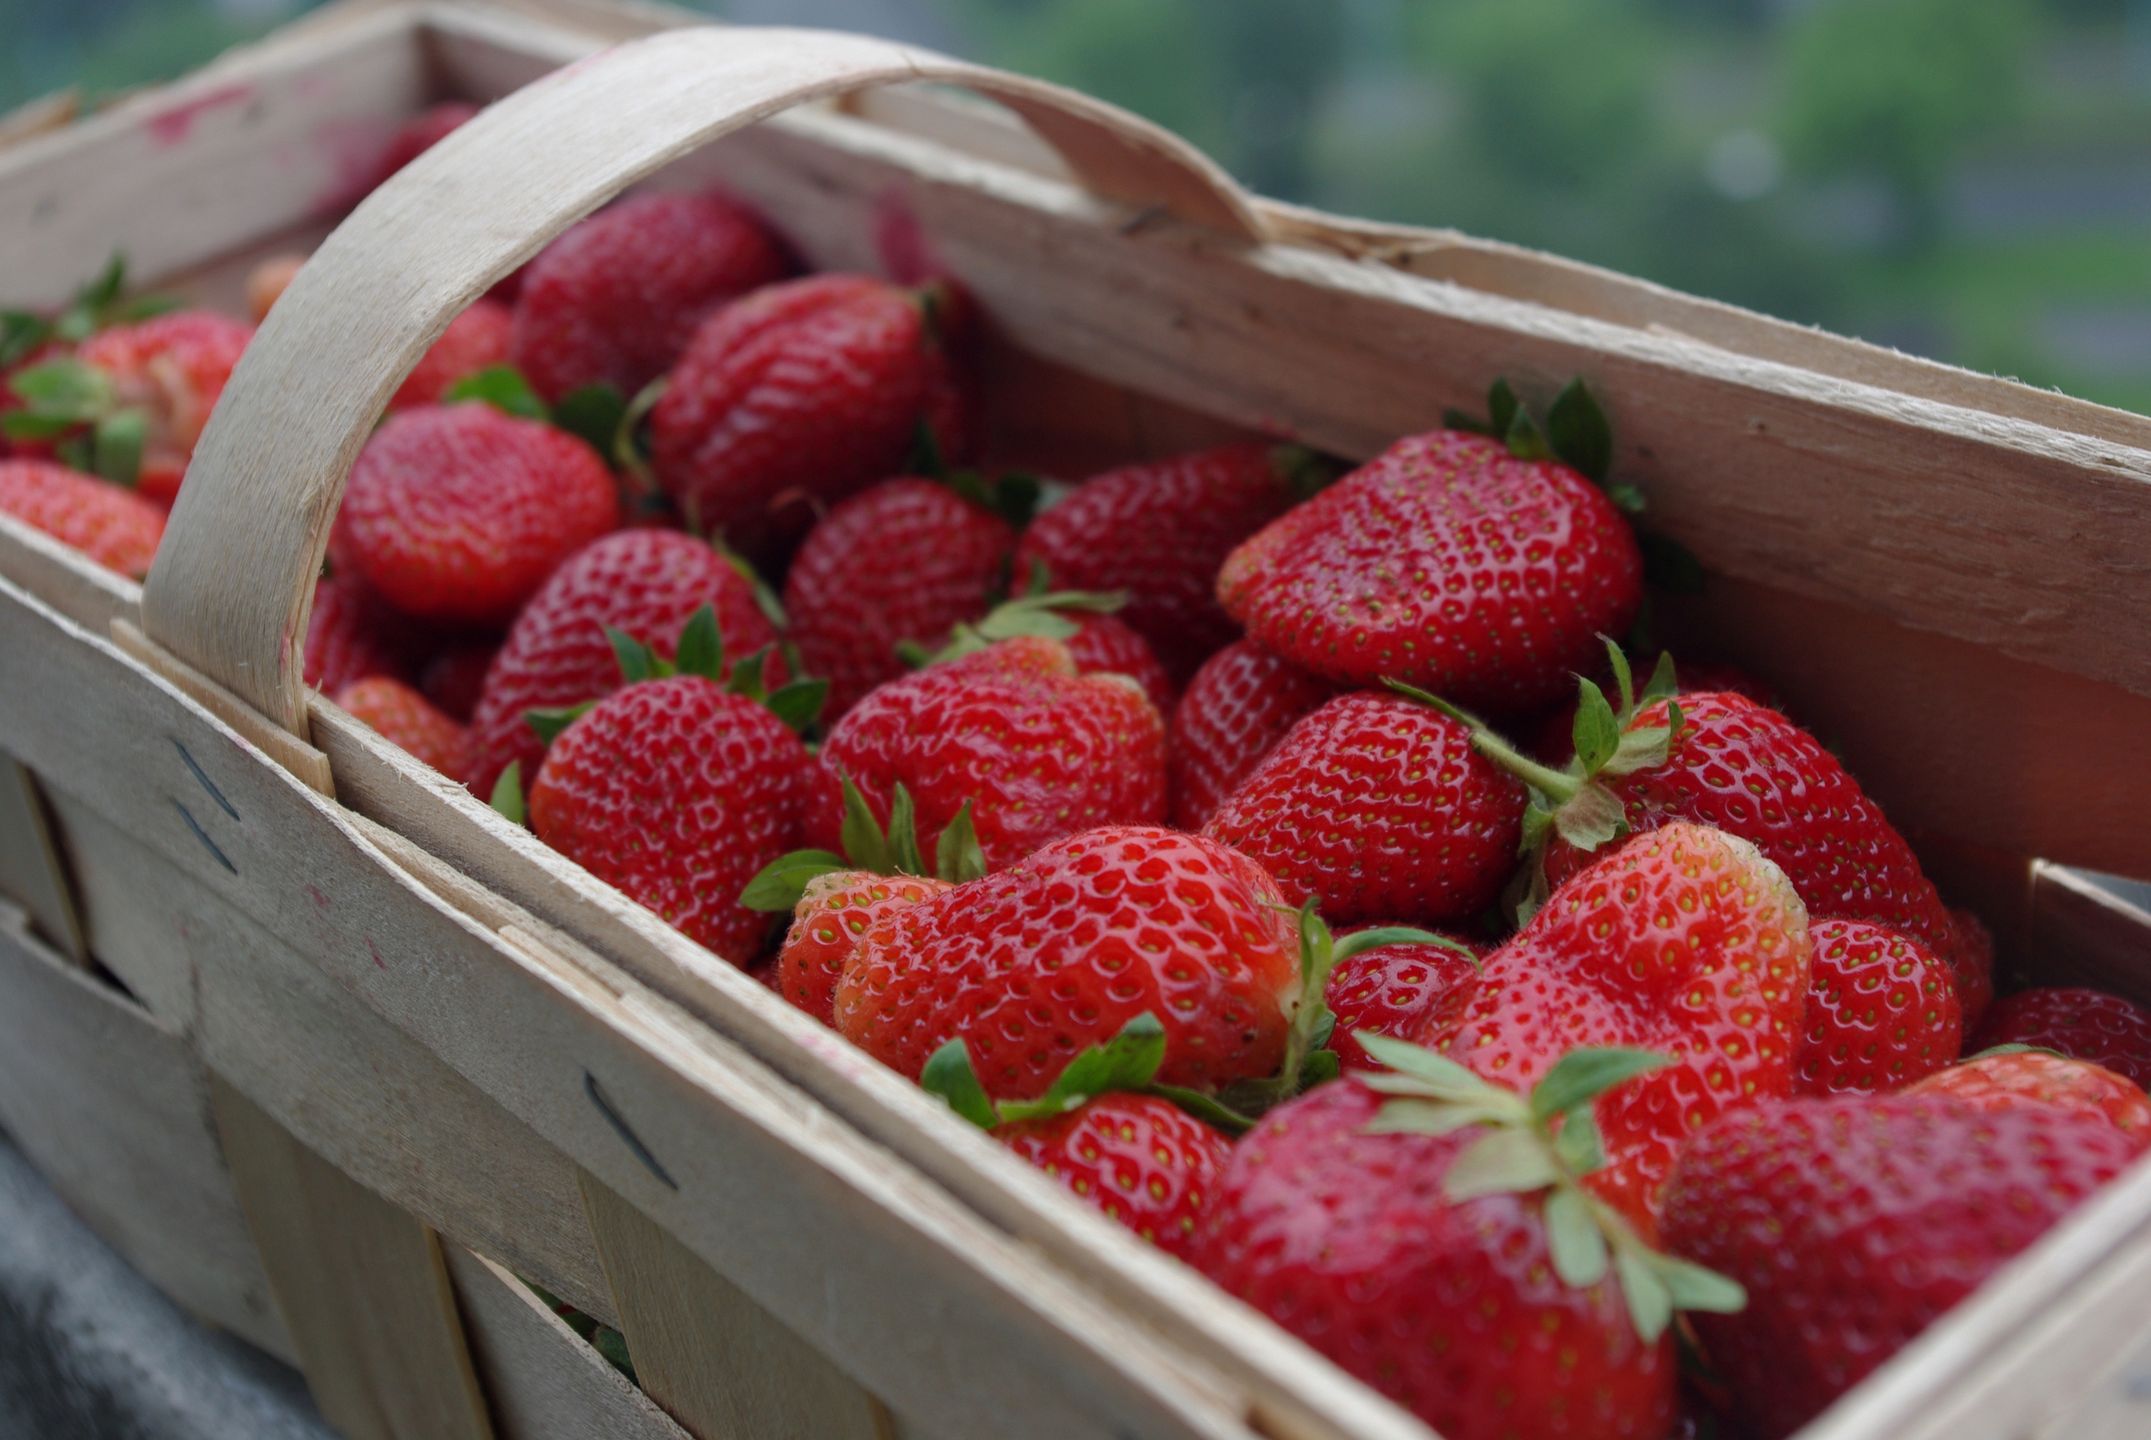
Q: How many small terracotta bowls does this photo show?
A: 0